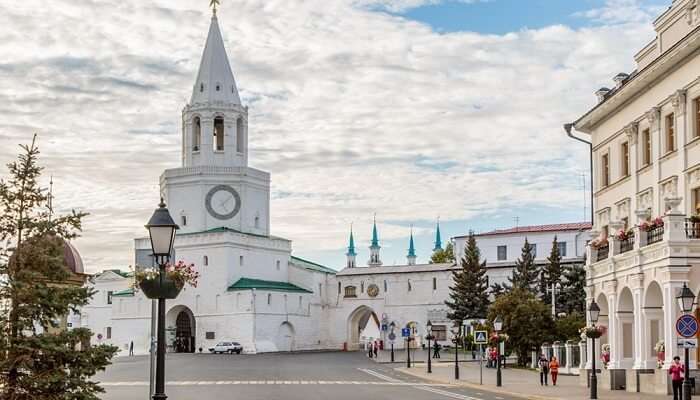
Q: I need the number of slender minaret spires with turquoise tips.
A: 4